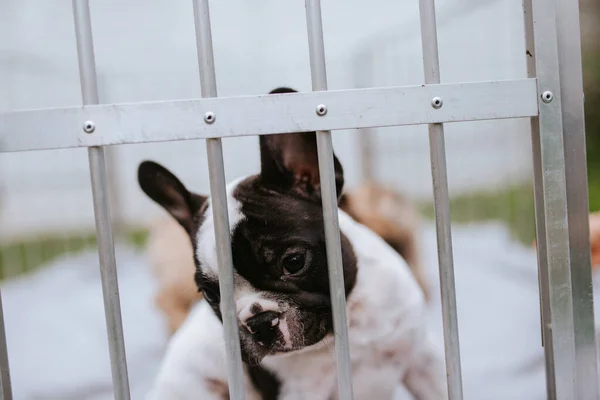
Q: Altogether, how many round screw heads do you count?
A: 5